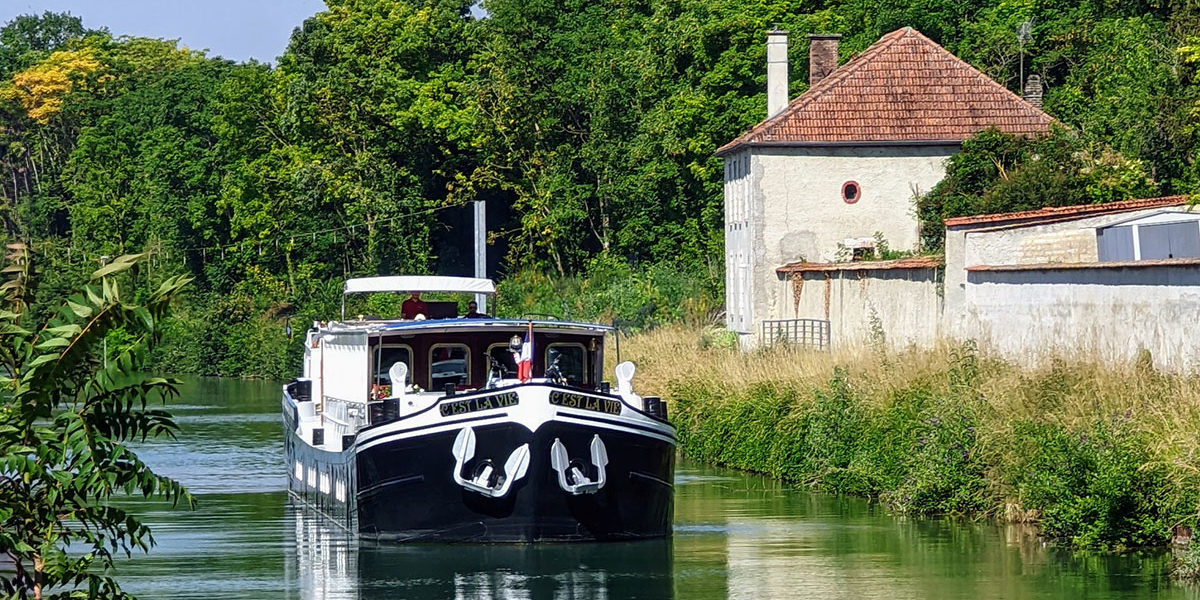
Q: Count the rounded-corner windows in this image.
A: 4